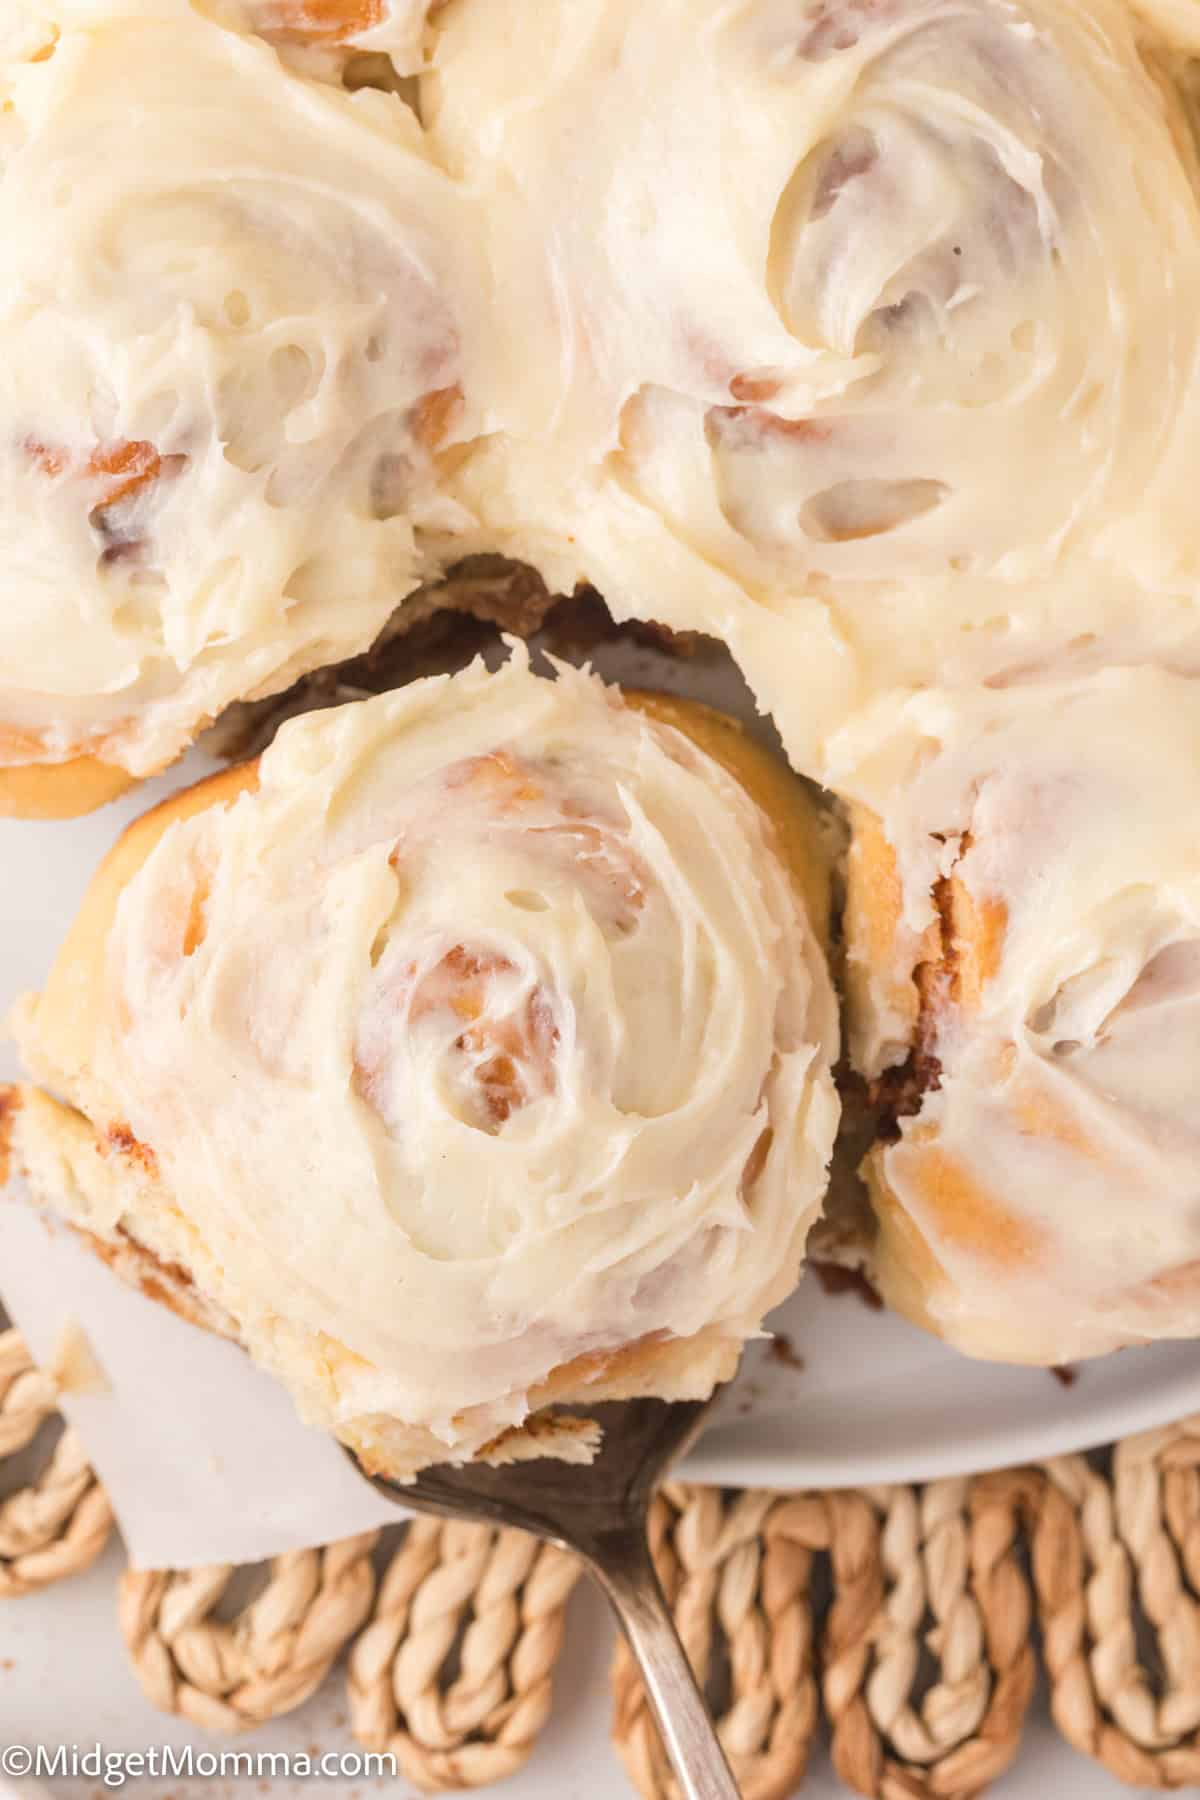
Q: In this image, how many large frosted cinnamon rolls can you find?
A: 4